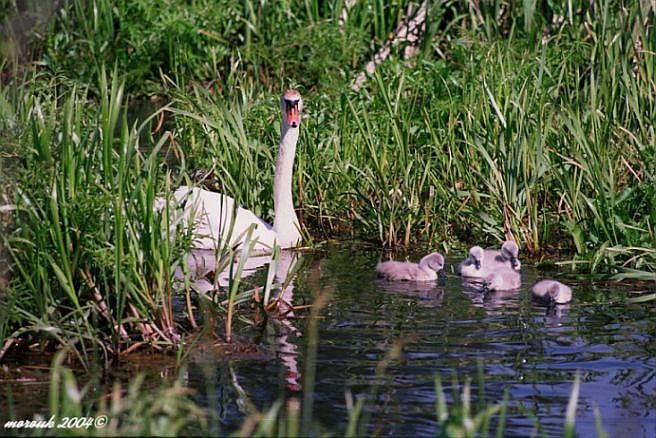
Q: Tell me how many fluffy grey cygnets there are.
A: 5